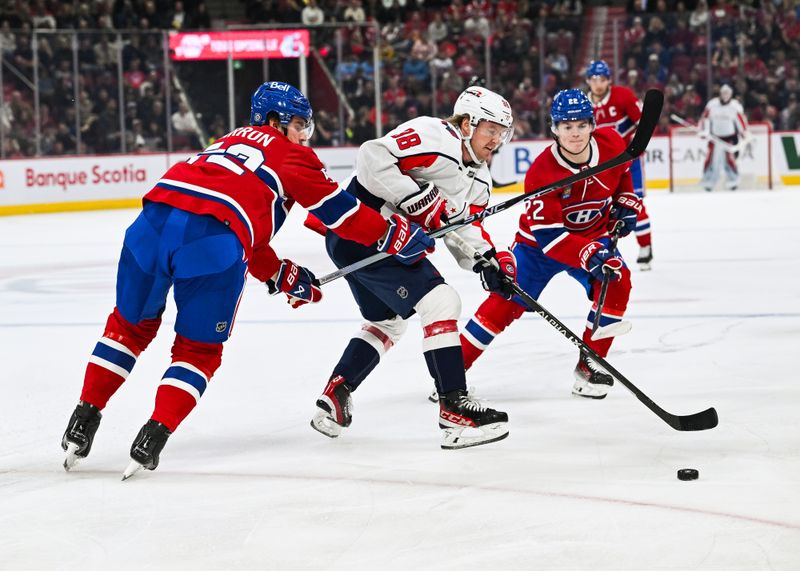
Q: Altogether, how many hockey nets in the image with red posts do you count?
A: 1